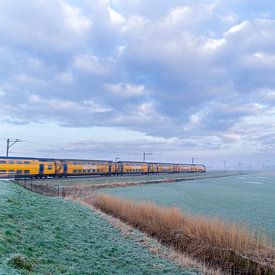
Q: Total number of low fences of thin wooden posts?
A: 1